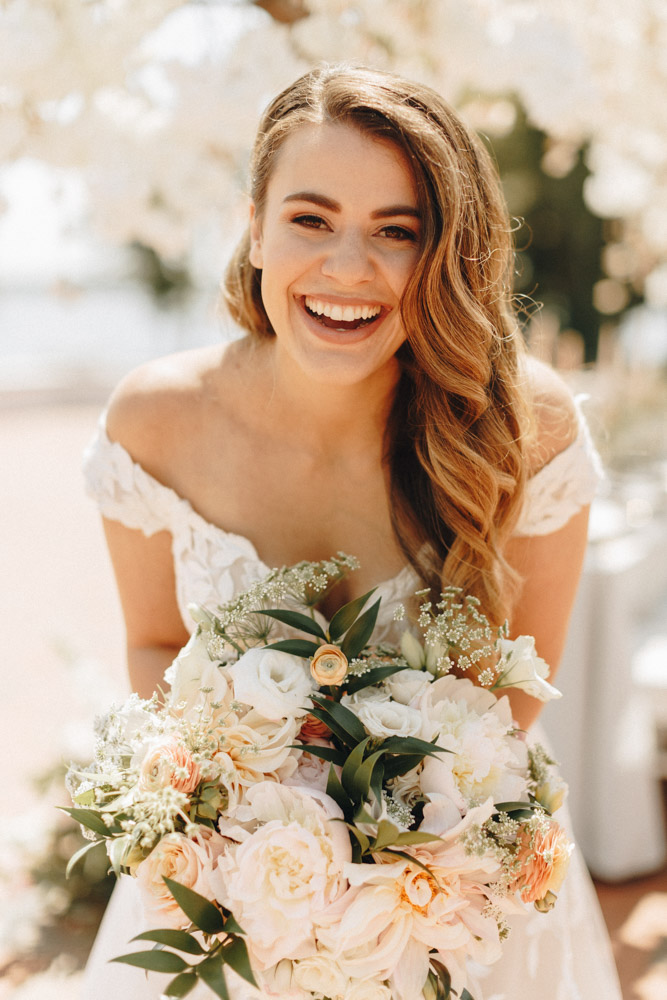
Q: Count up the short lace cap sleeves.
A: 2